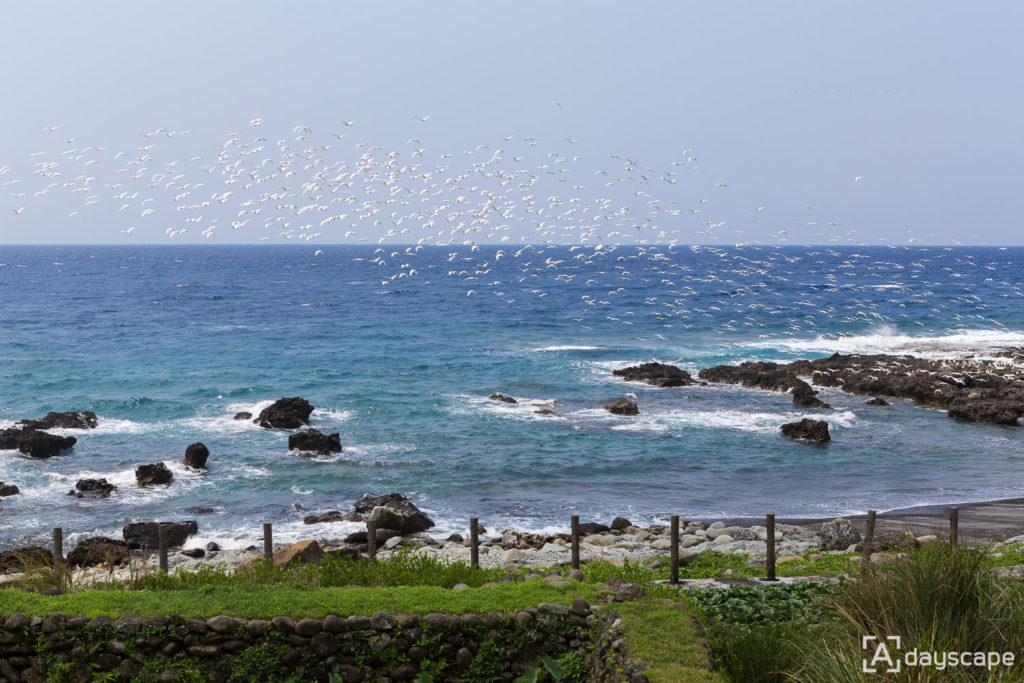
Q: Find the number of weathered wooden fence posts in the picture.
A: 10